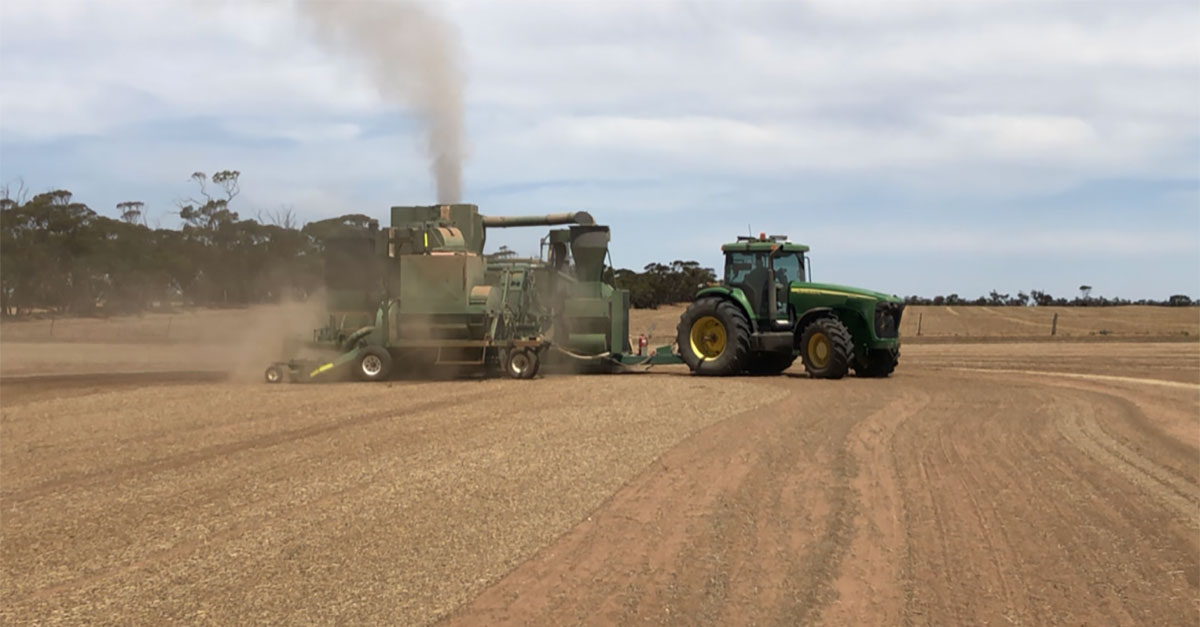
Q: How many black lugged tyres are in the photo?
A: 4